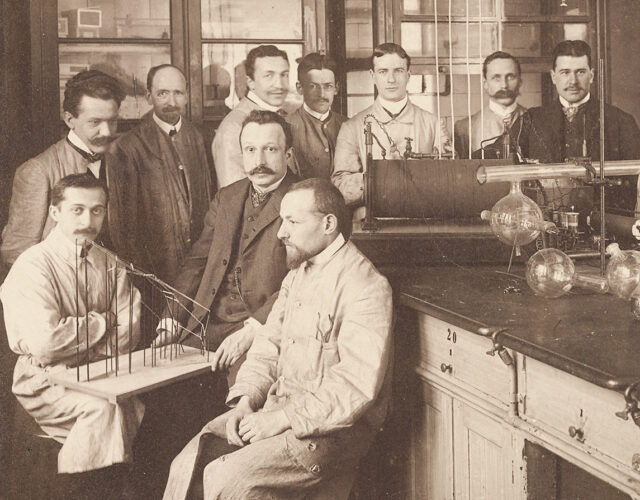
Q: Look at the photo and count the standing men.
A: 7